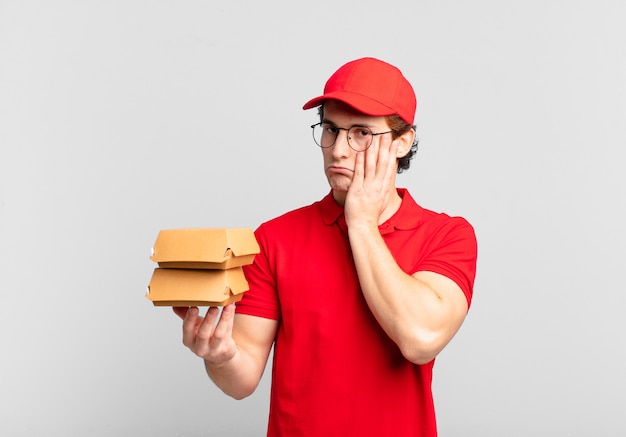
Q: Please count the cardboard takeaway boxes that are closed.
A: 2